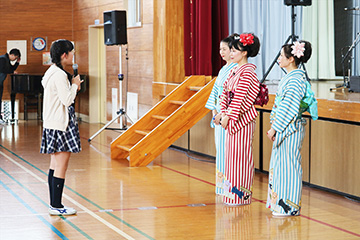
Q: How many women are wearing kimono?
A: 3